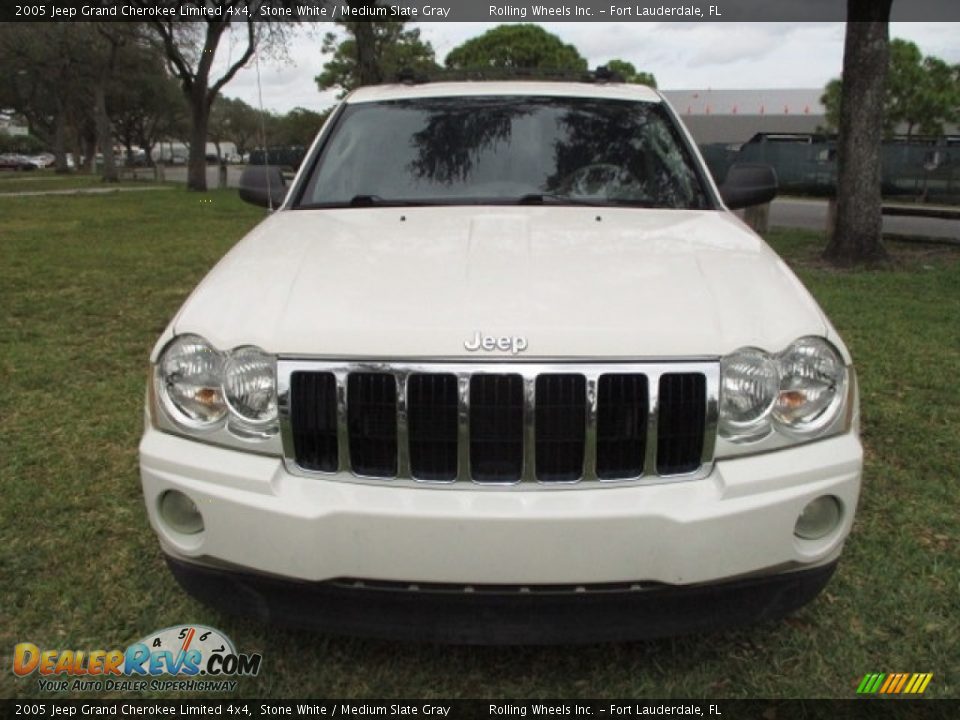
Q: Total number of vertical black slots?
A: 7